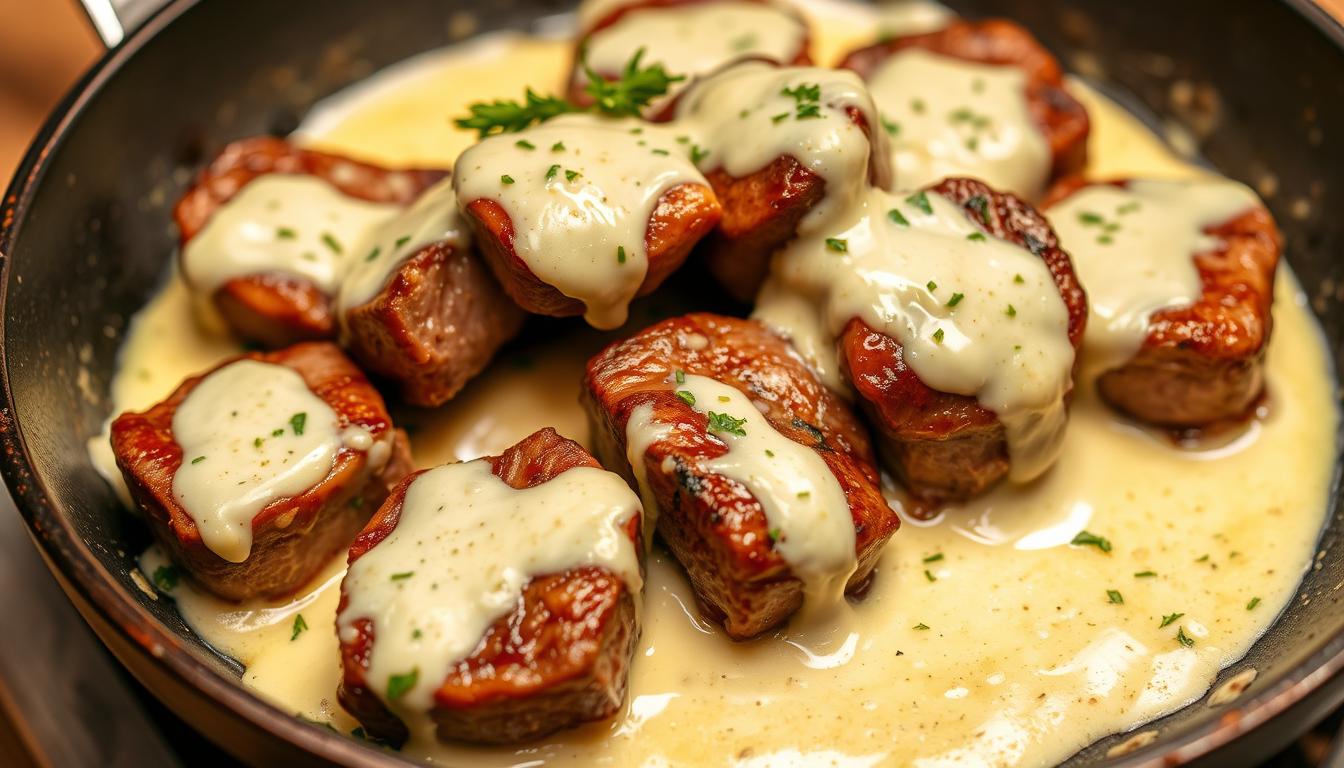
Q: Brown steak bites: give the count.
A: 11